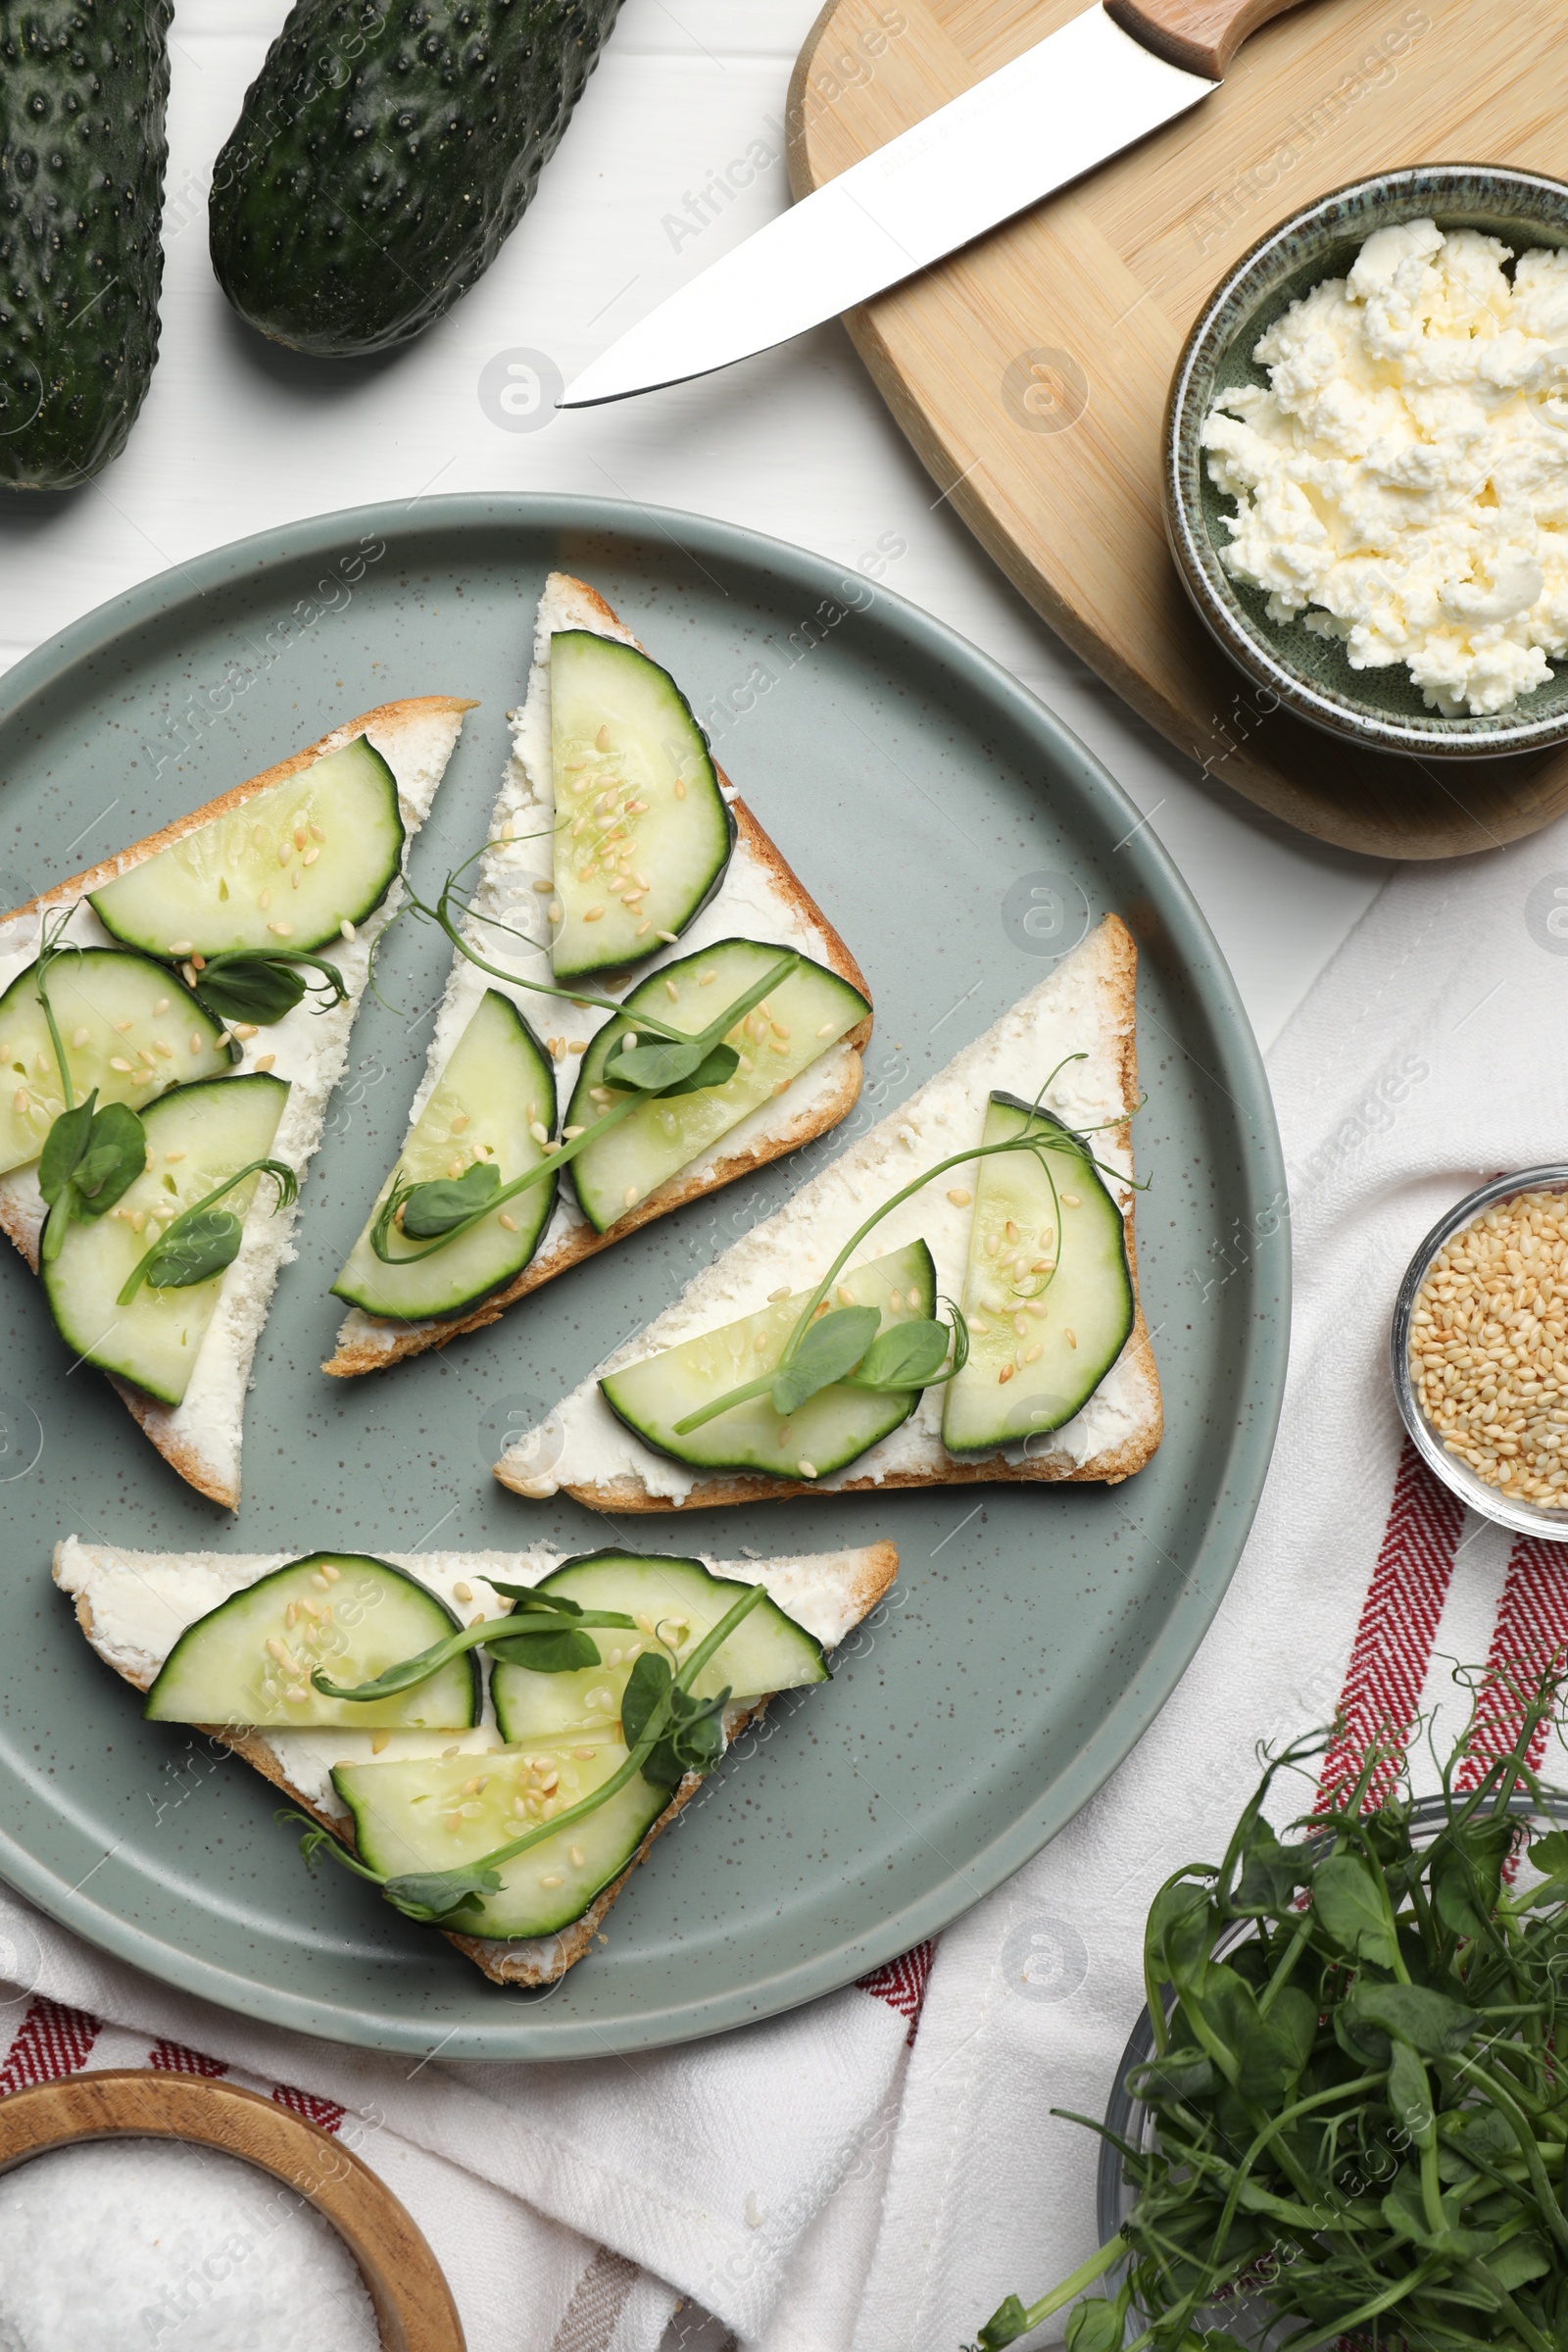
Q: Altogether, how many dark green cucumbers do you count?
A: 2